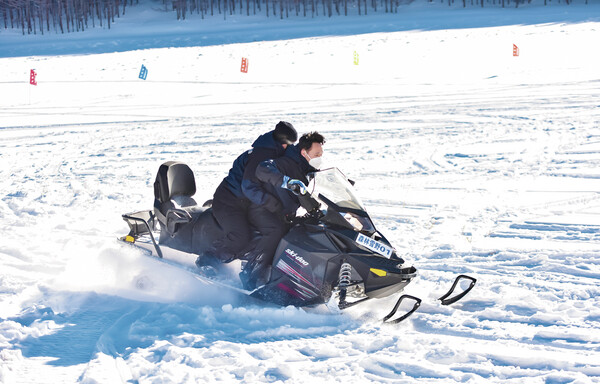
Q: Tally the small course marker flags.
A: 5